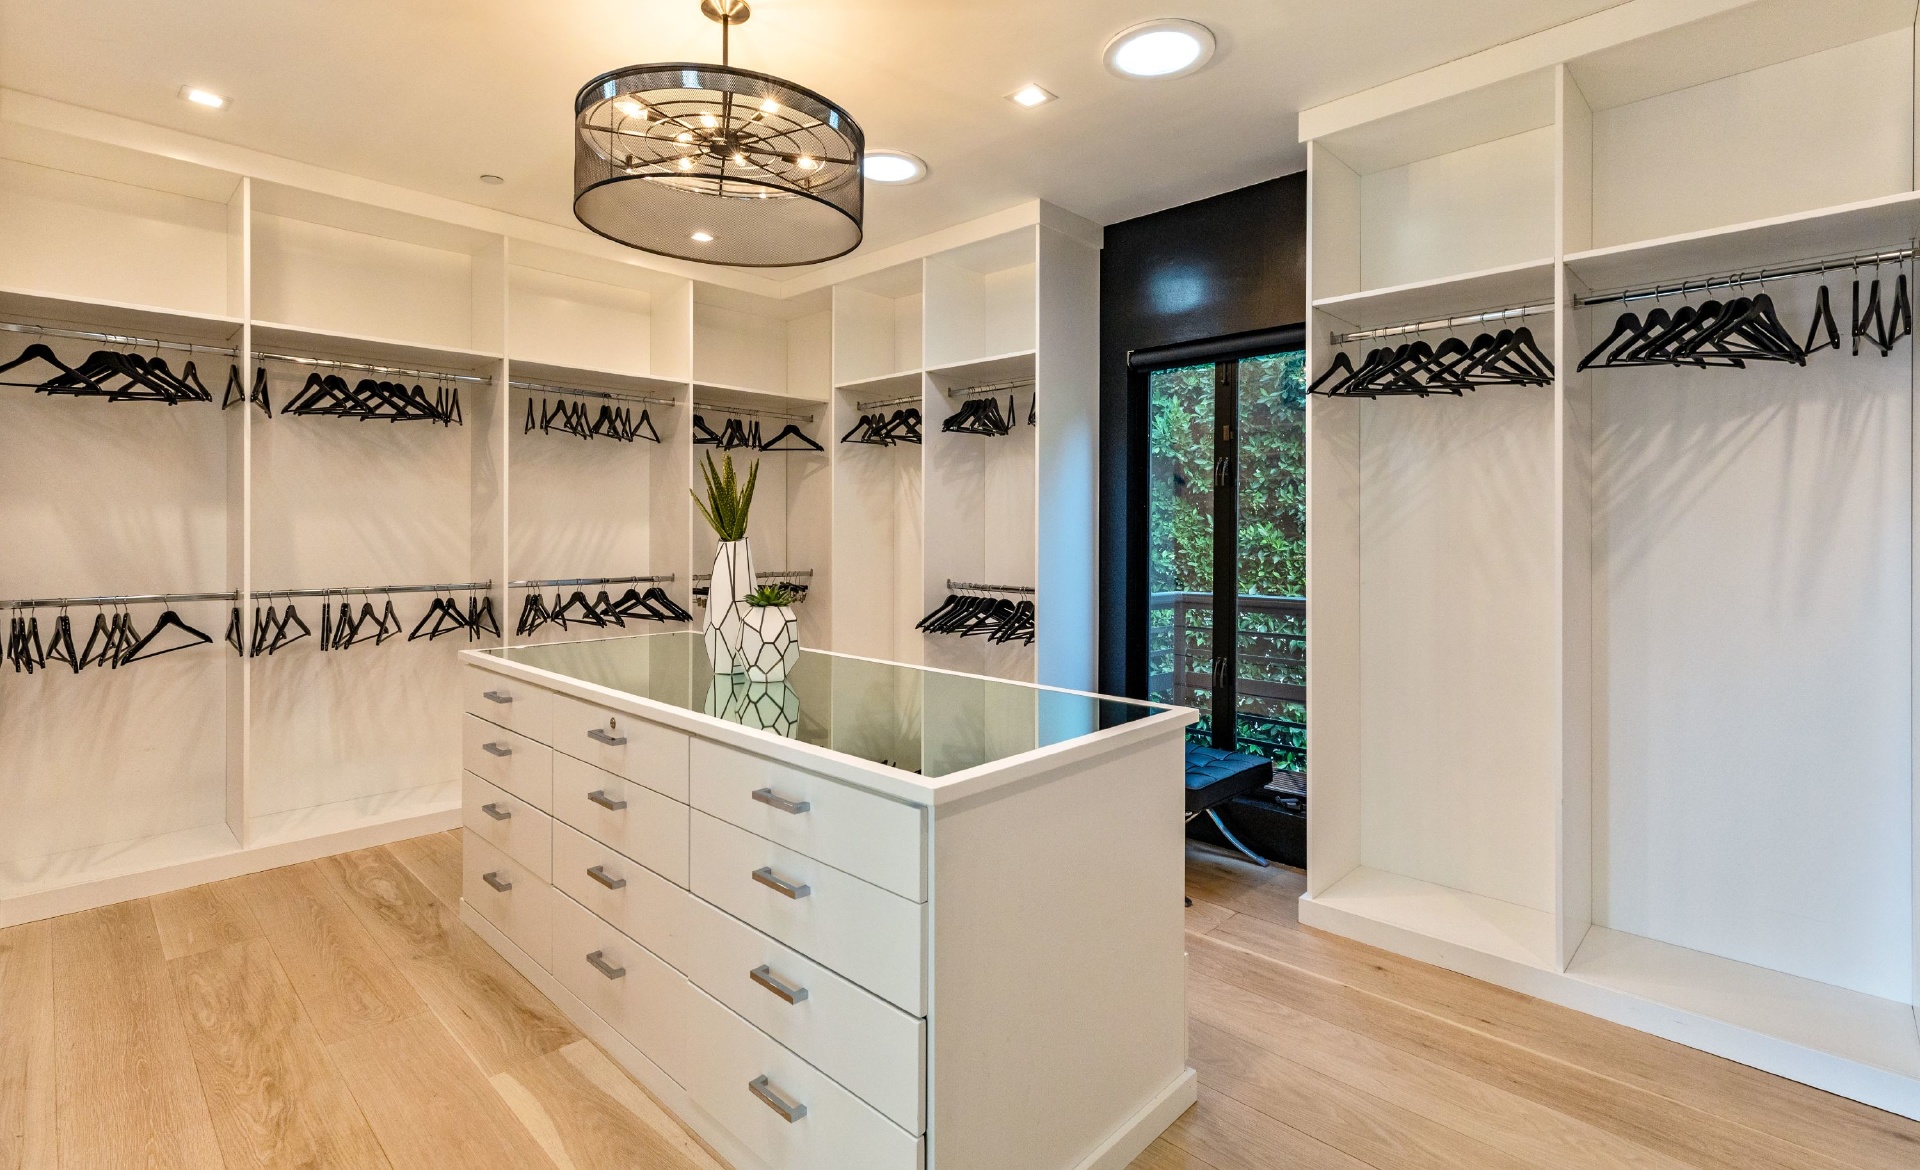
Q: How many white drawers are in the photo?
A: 12